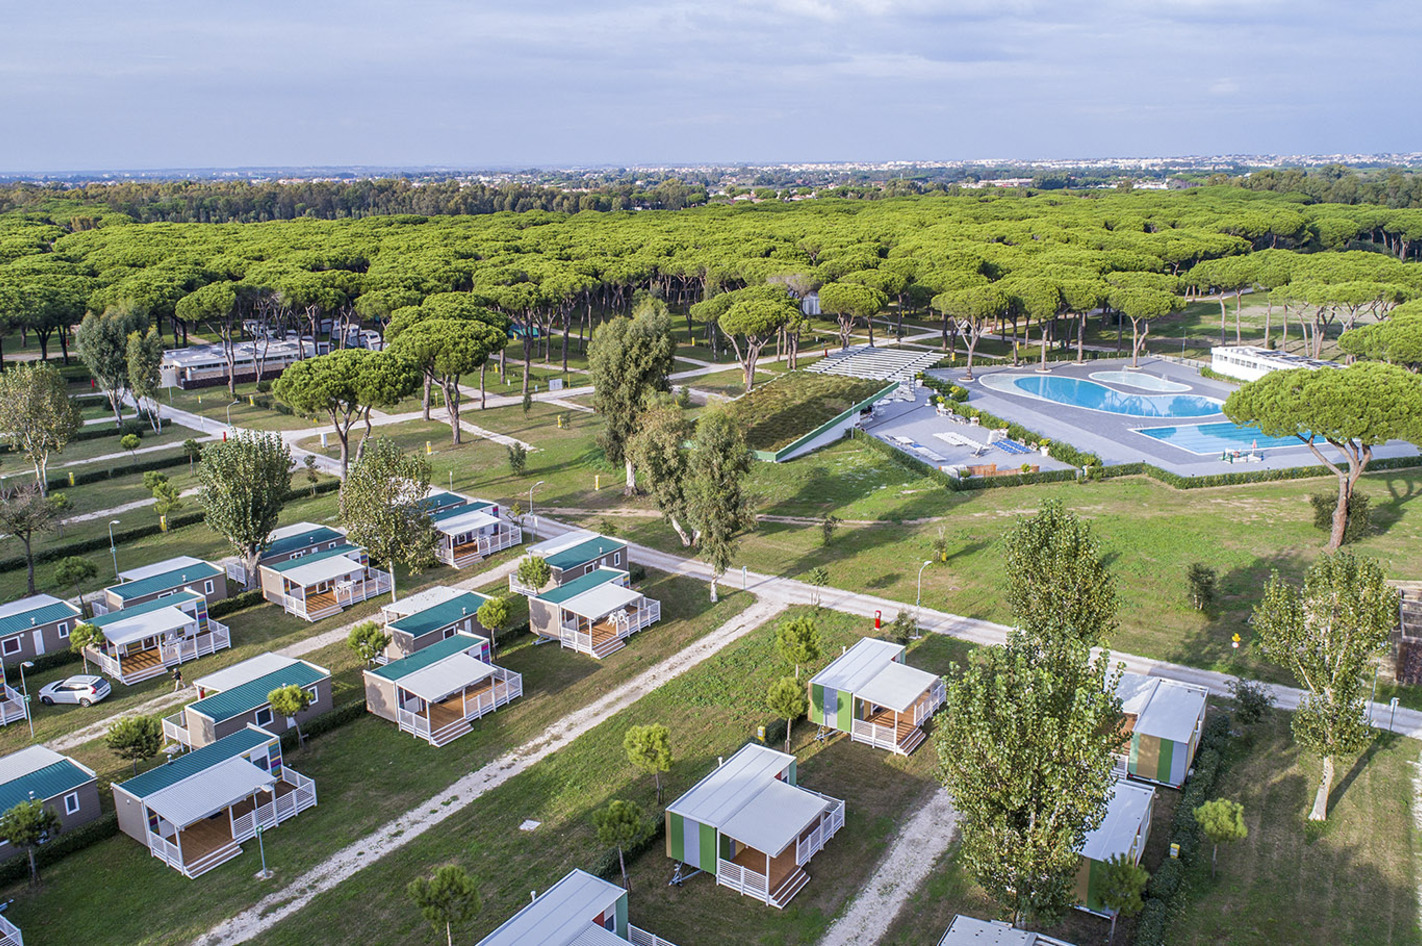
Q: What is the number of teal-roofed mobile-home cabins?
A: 14